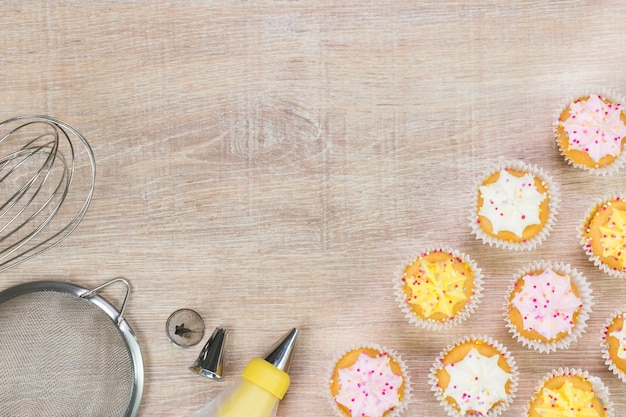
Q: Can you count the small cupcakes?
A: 9